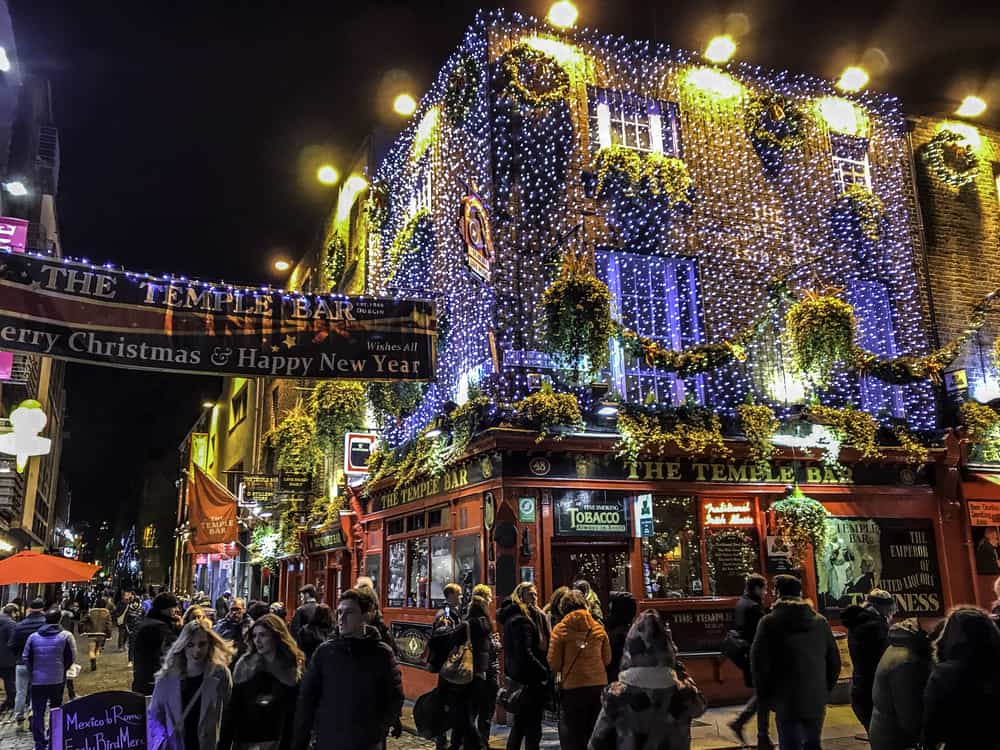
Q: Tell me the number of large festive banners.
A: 1